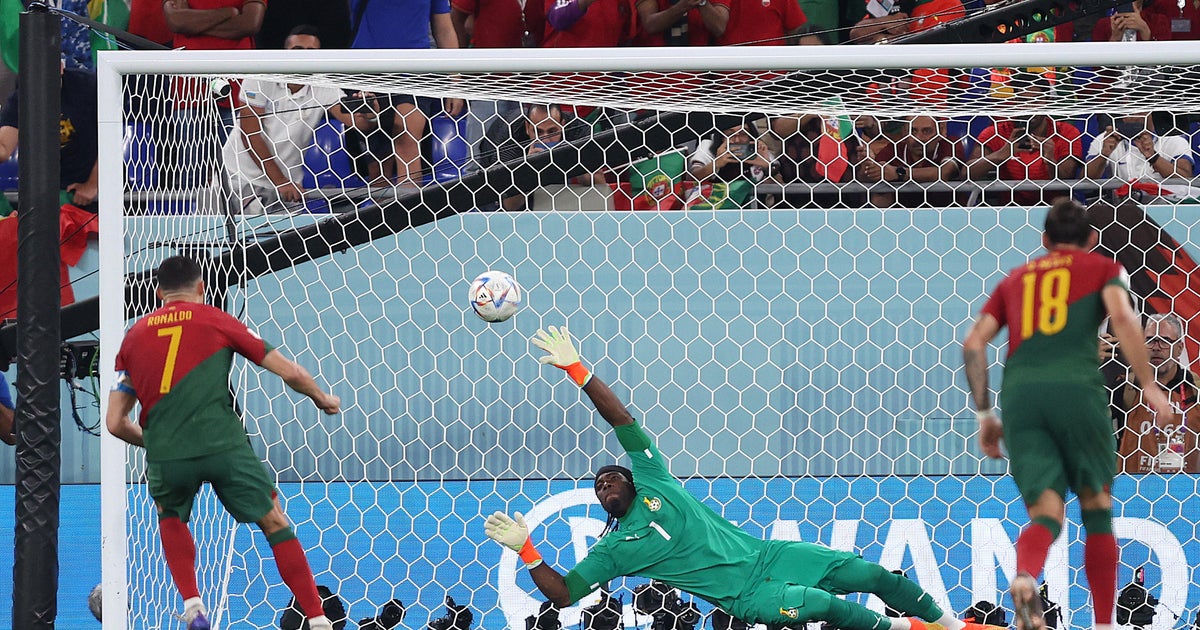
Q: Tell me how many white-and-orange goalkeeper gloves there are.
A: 2